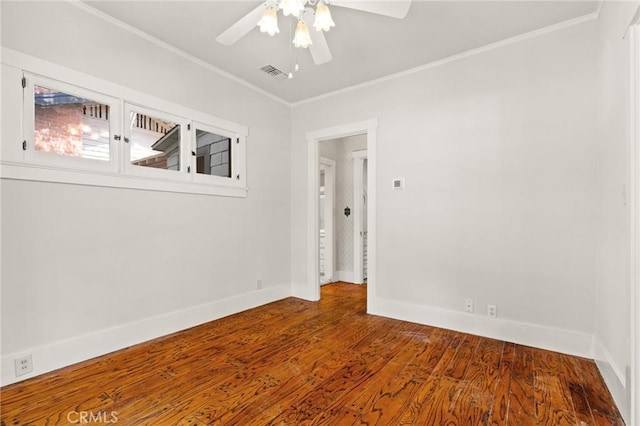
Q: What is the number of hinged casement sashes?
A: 3